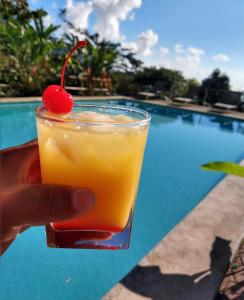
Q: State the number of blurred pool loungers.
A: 3